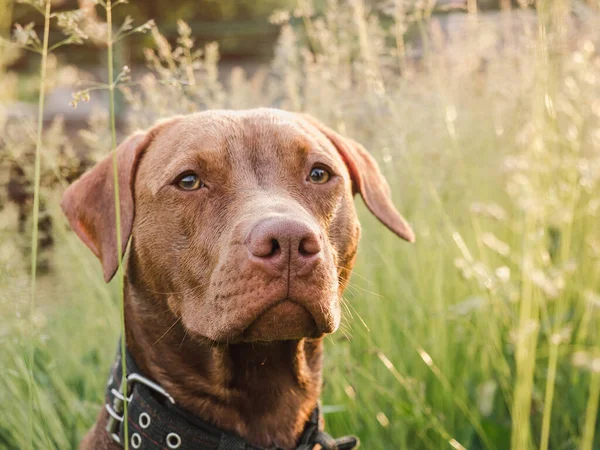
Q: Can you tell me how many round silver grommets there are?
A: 3